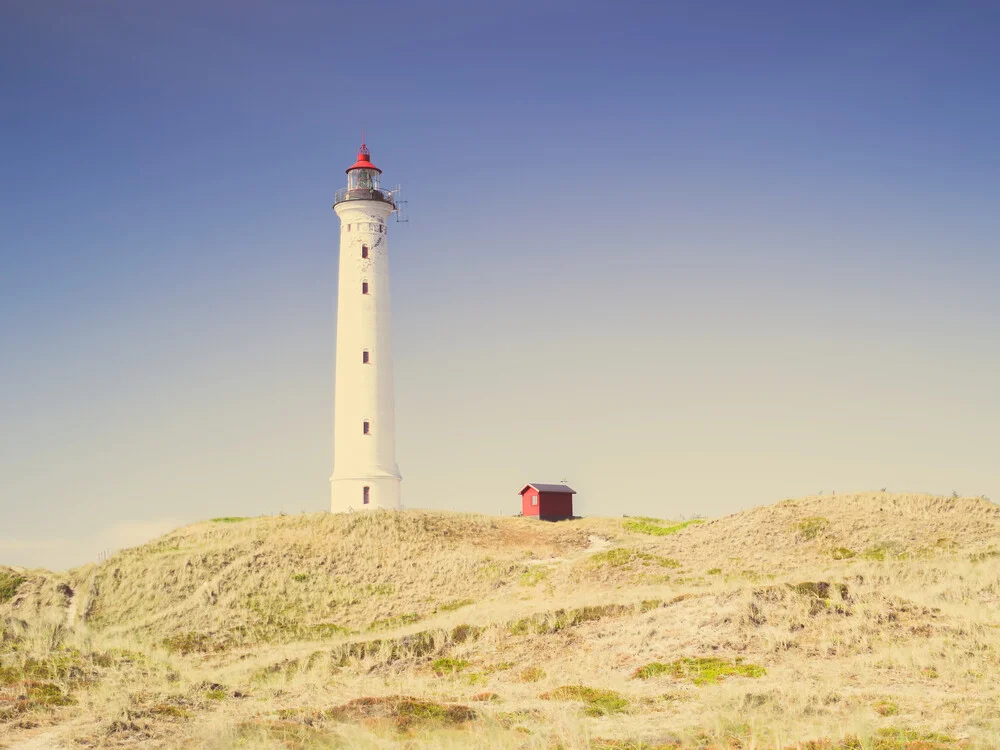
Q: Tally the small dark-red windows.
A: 5